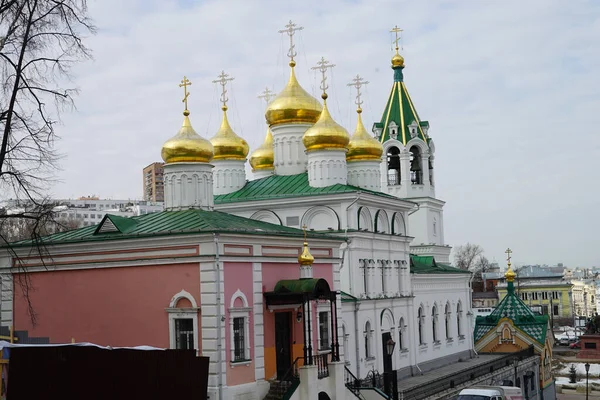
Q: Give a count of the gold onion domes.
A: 9